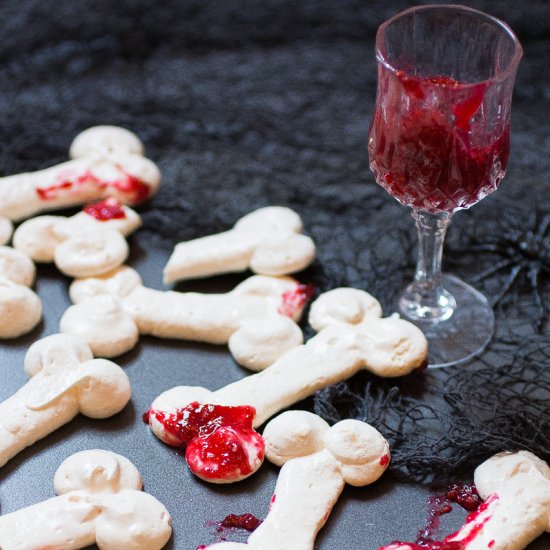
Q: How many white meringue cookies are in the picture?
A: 10